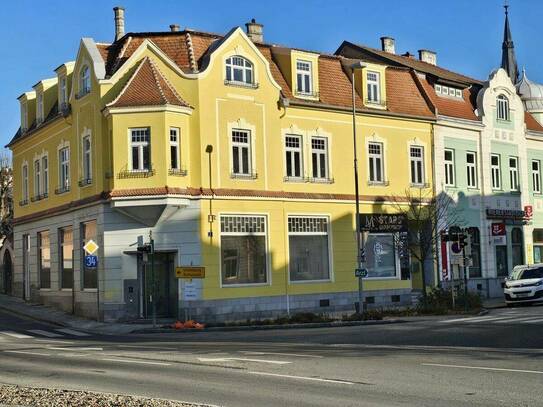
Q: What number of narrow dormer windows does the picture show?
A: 5